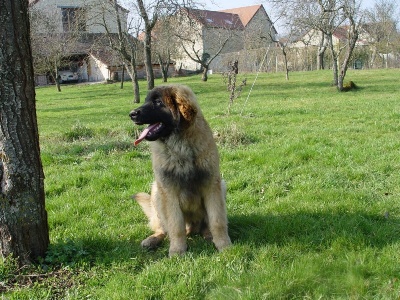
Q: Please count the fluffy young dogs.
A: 1